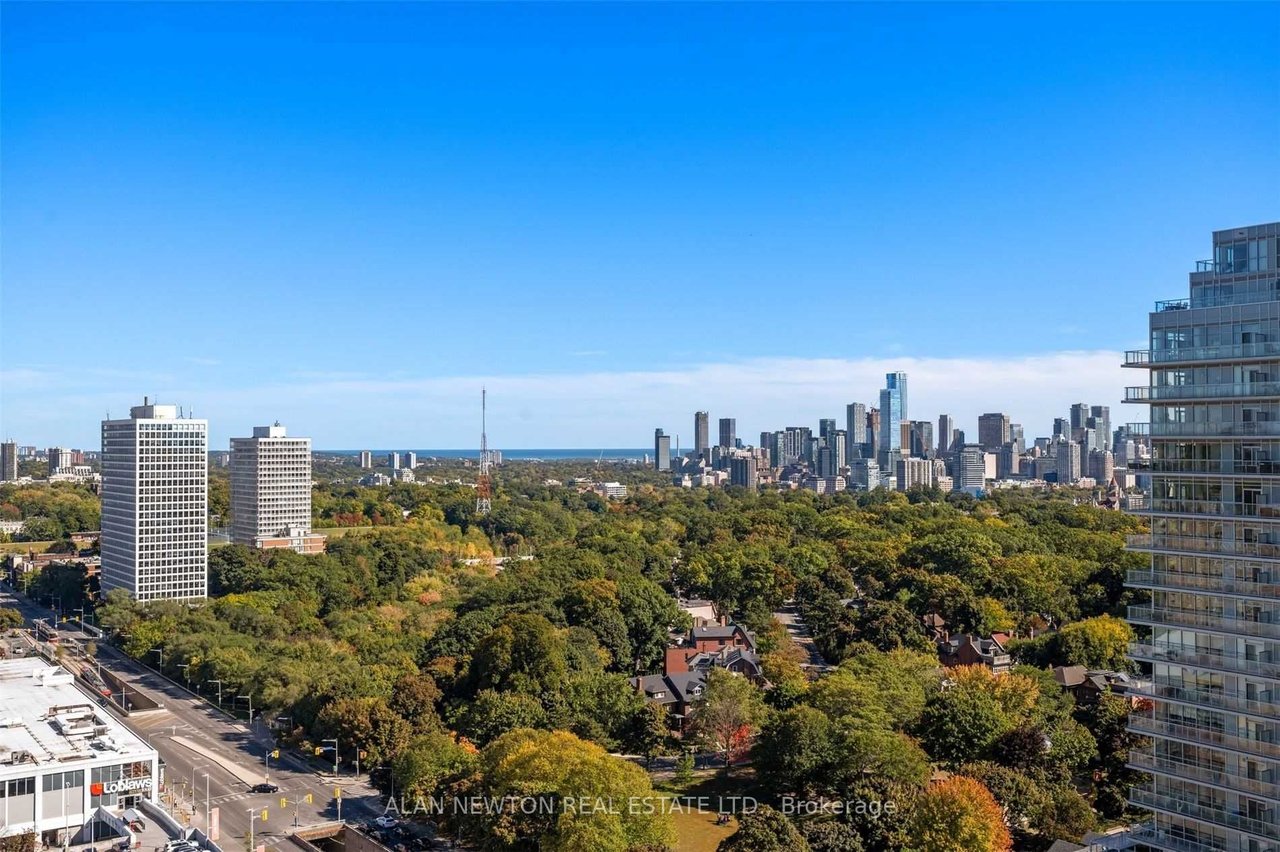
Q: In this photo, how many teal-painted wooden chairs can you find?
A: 0